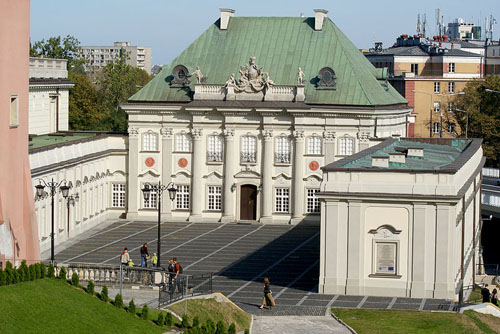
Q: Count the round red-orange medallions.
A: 3